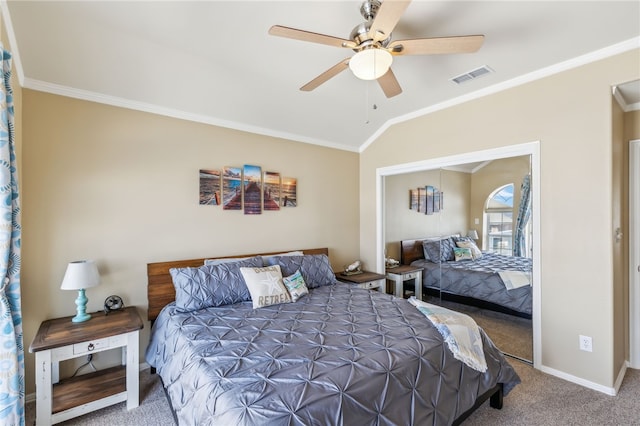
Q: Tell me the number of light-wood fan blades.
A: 5